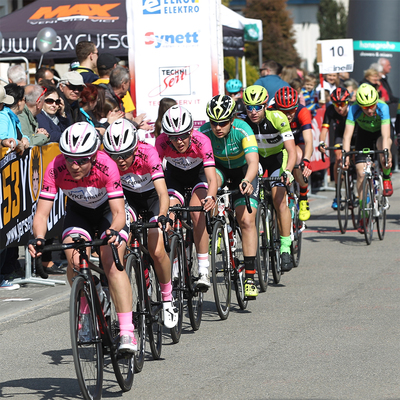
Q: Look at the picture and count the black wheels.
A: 15